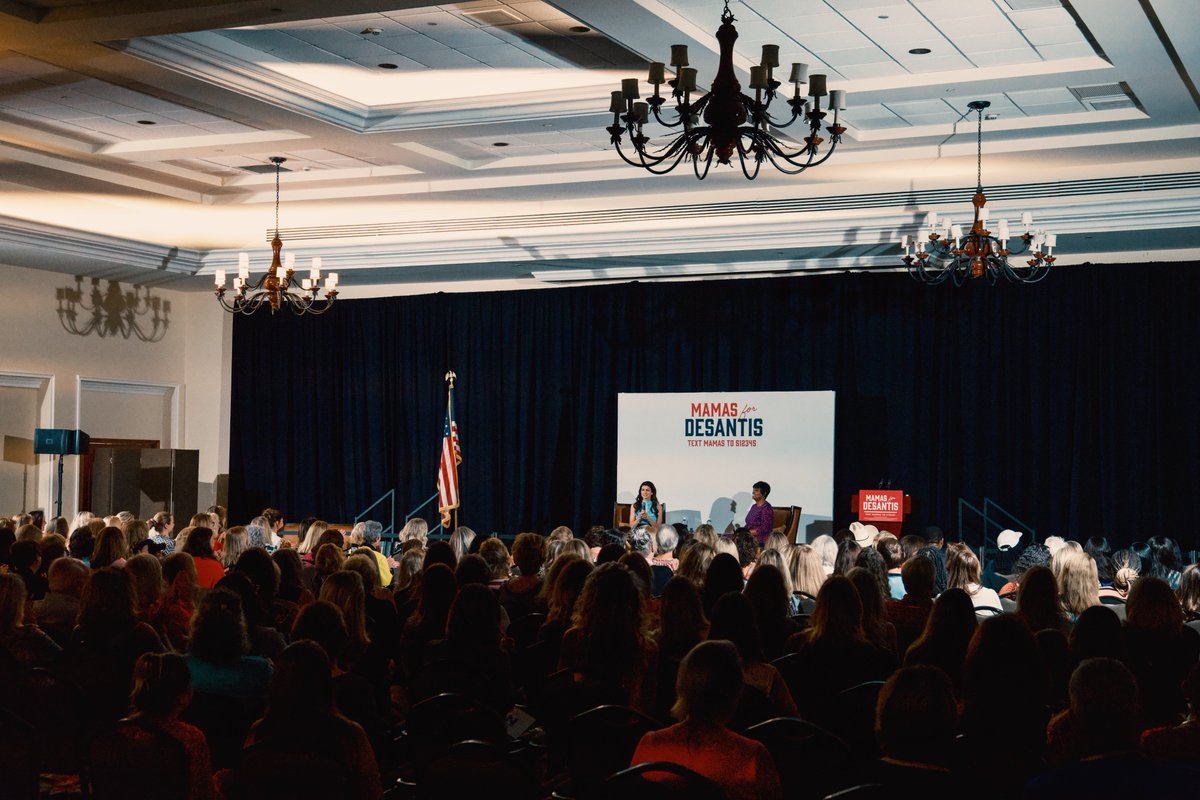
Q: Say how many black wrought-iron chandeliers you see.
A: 3